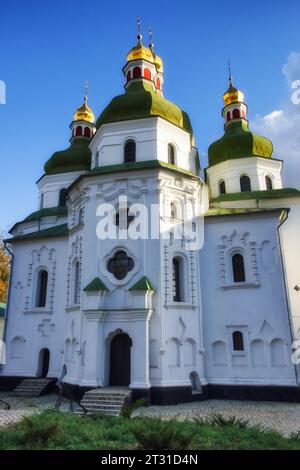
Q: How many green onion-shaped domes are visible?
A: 3